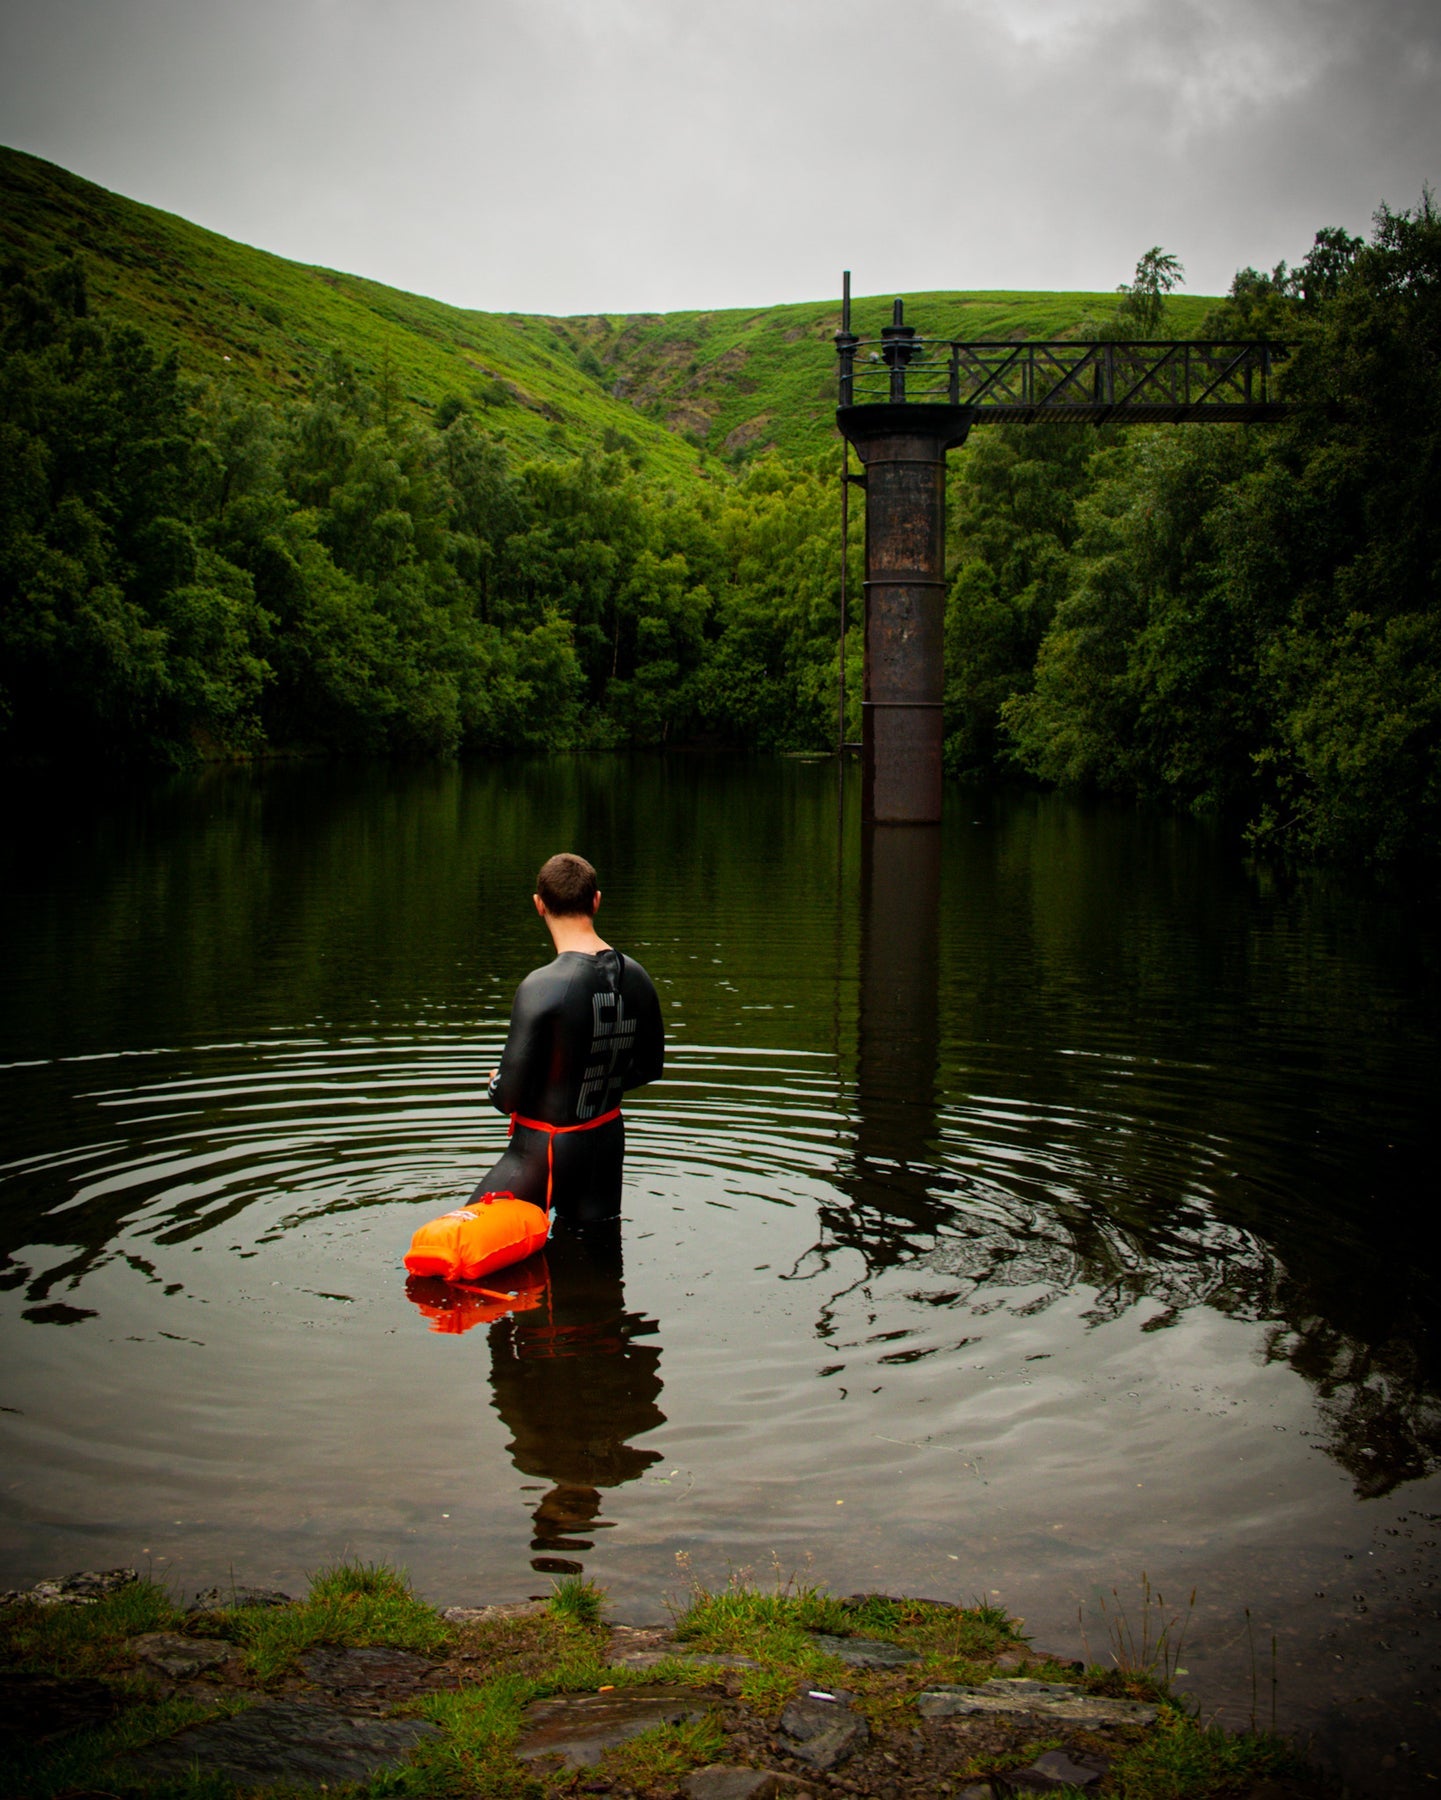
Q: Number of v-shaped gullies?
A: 1